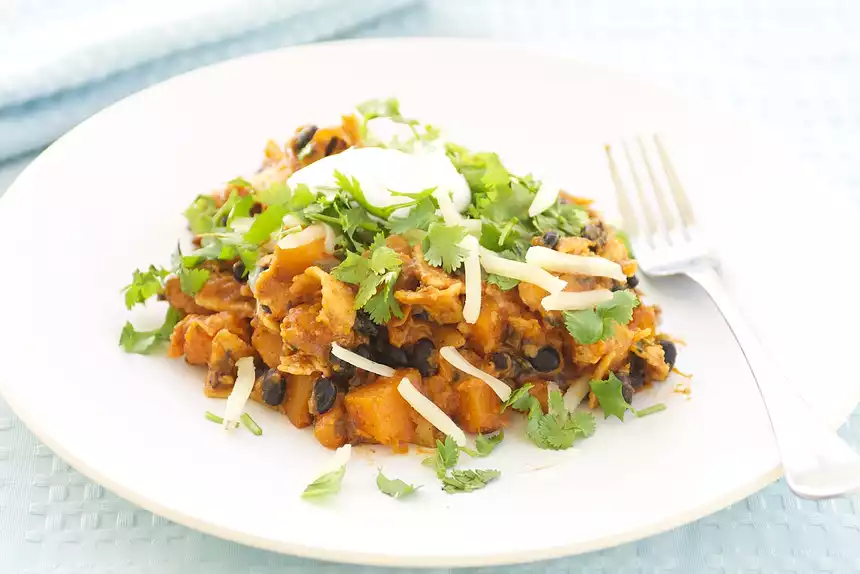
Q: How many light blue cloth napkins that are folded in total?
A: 1